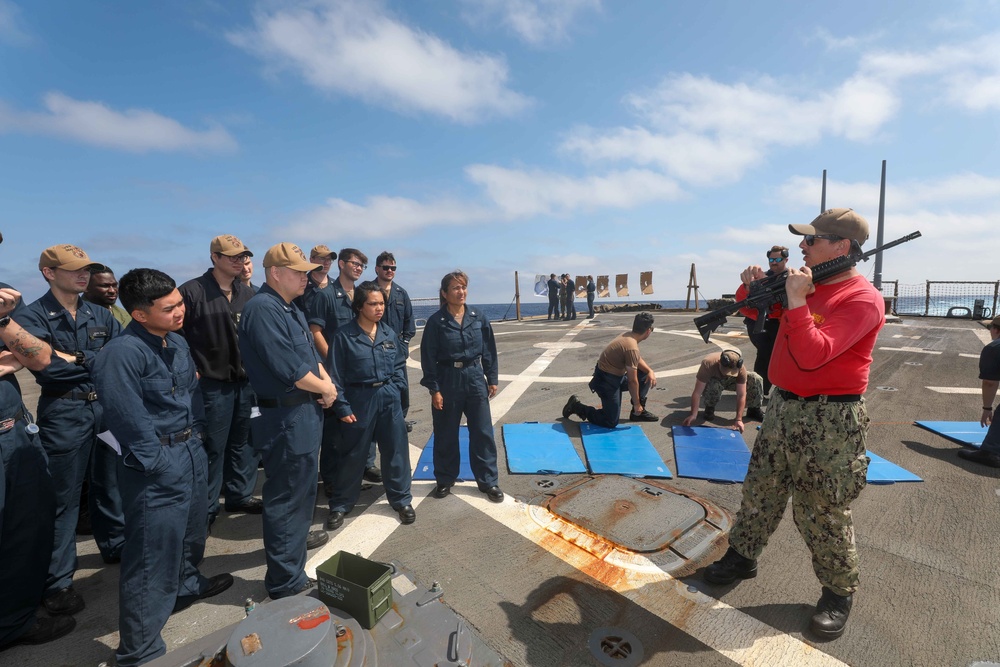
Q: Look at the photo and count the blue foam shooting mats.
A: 6